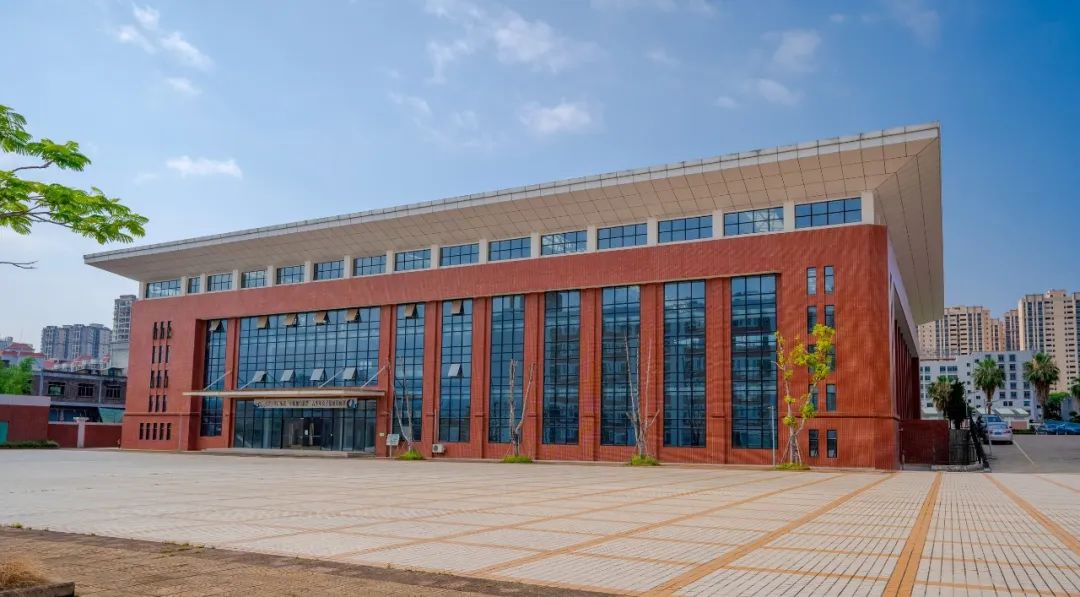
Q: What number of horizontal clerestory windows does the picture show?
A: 15